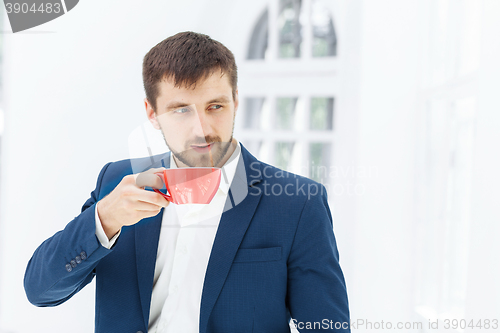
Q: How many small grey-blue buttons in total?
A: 4